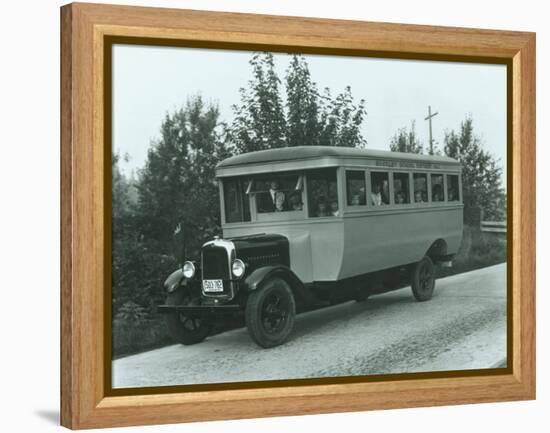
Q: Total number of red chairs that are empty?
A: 0